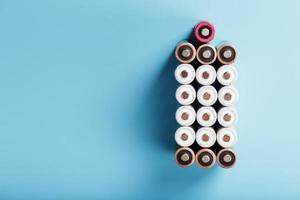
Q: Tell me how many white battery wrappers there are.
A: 12